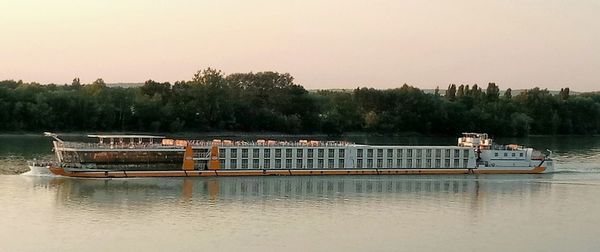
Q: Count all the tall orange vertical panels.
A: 2